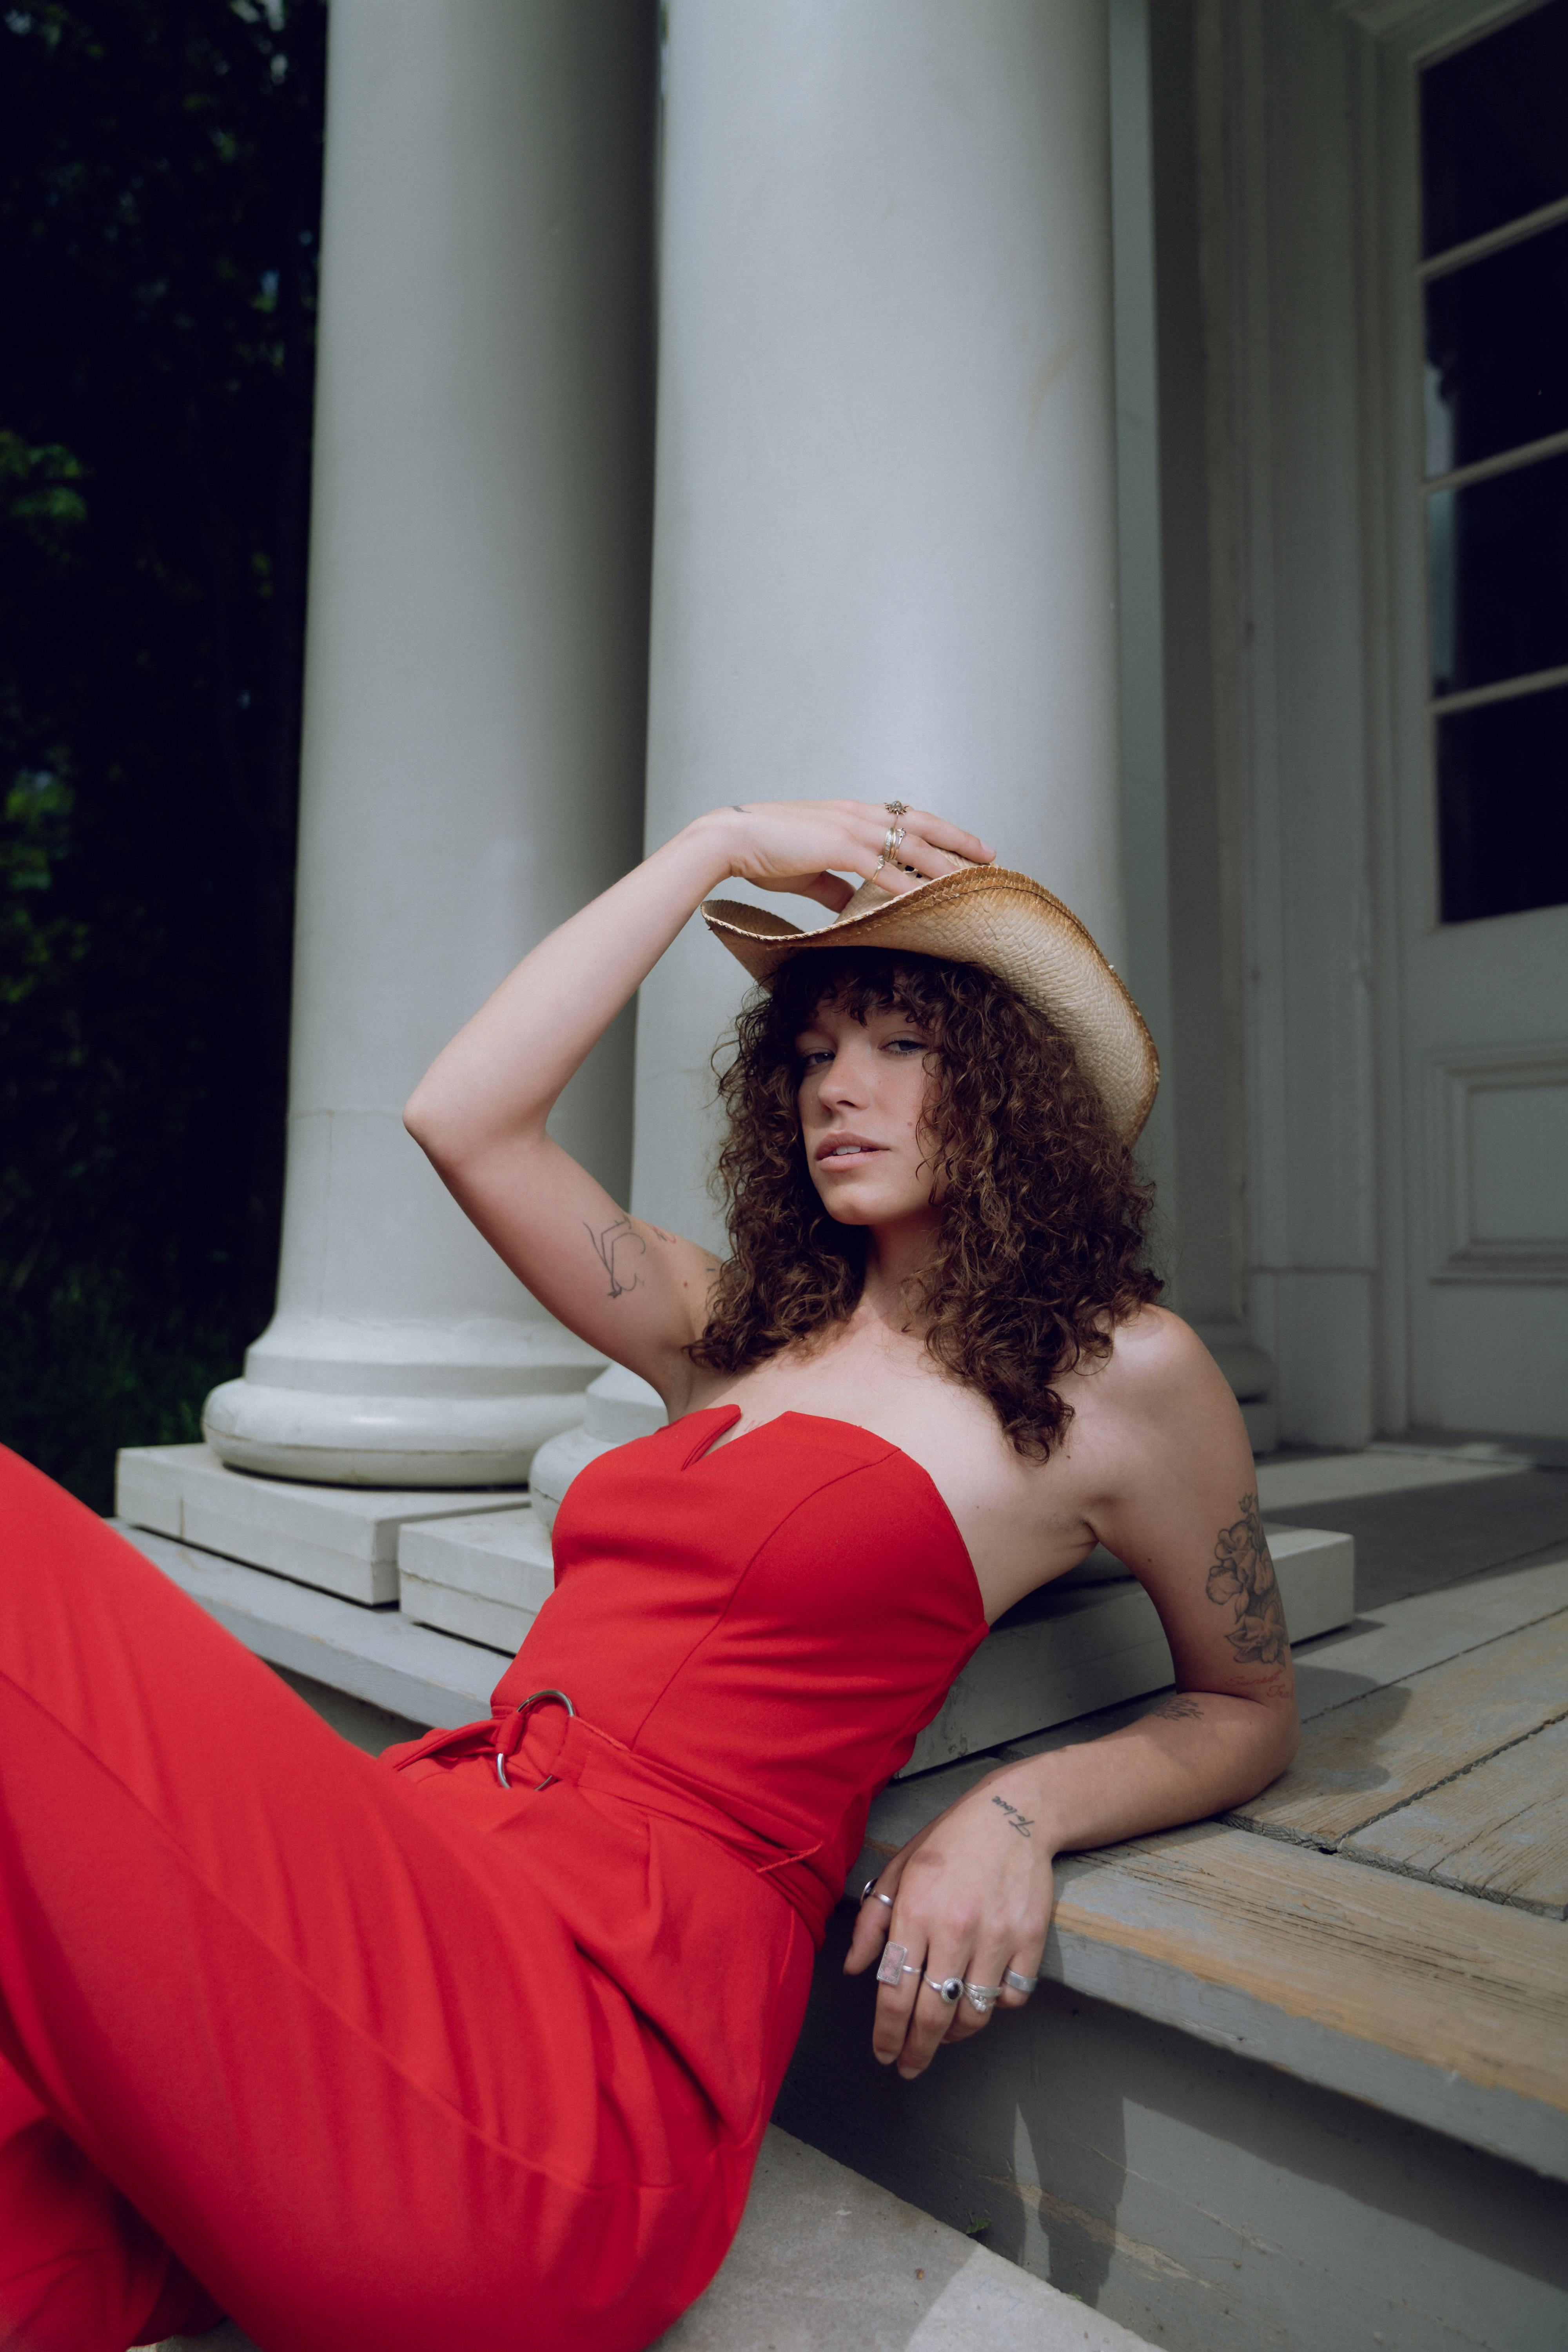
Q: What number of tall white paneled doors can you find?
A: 1